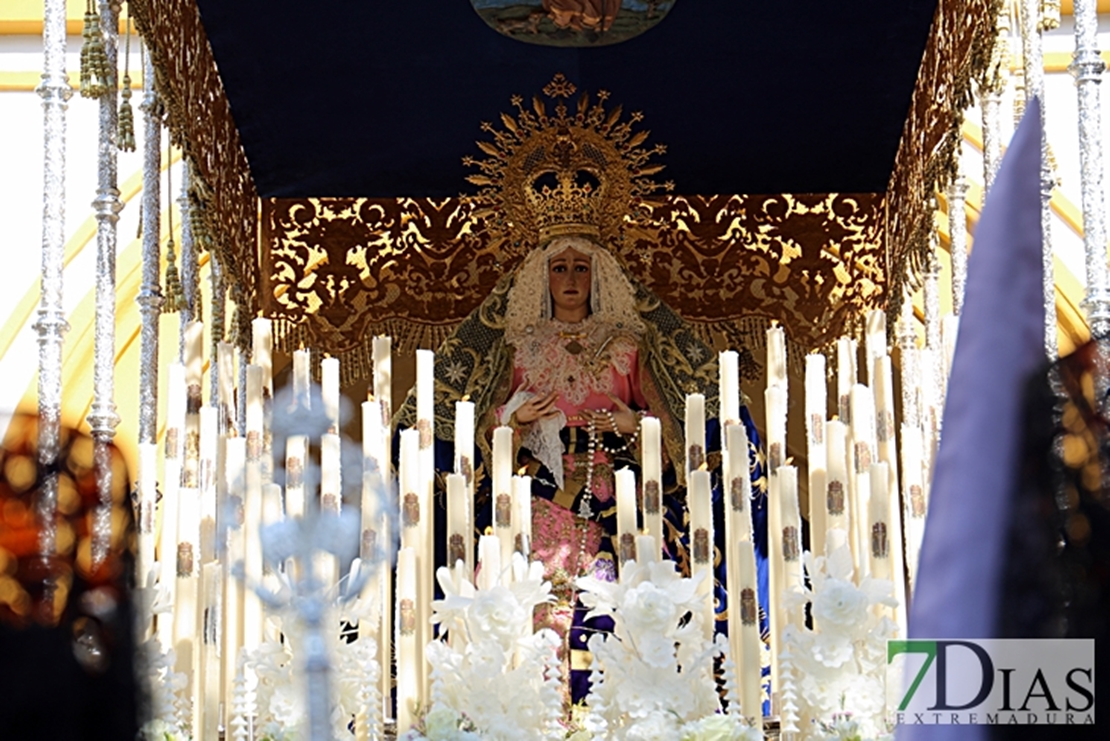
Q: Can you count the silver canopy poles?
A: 12